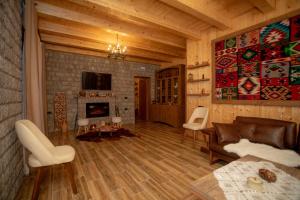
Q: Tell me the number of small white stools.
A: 2